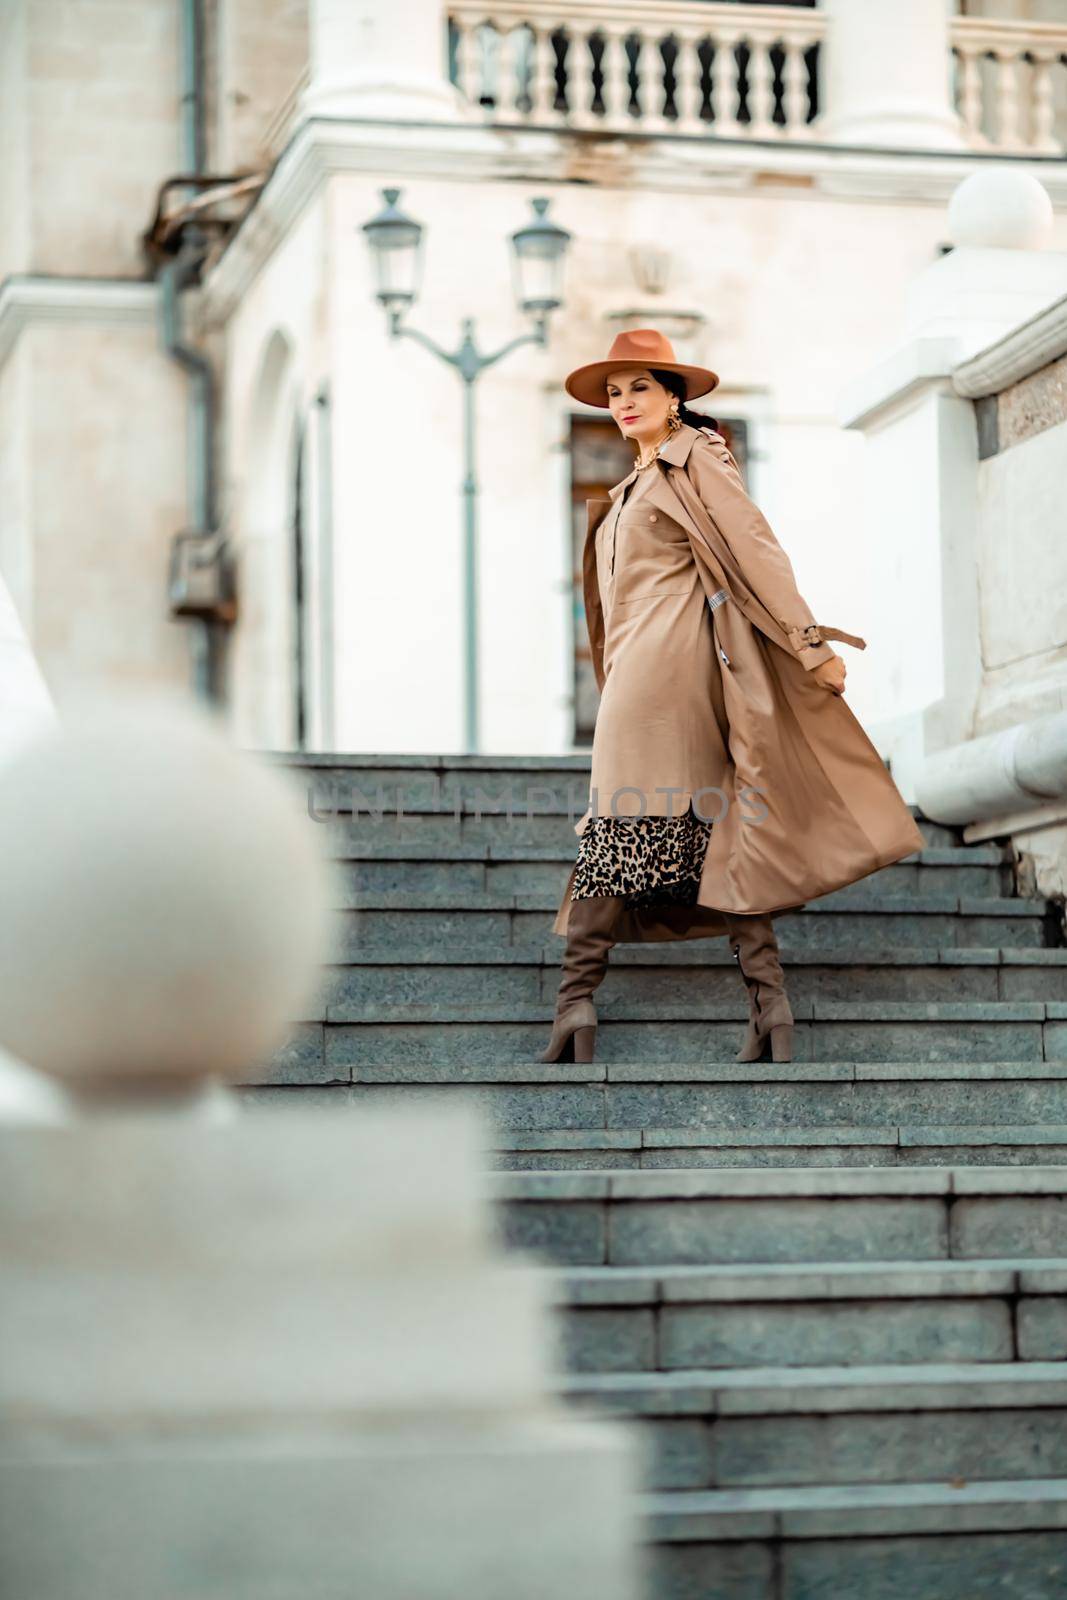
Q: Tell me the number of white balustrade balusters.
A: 13